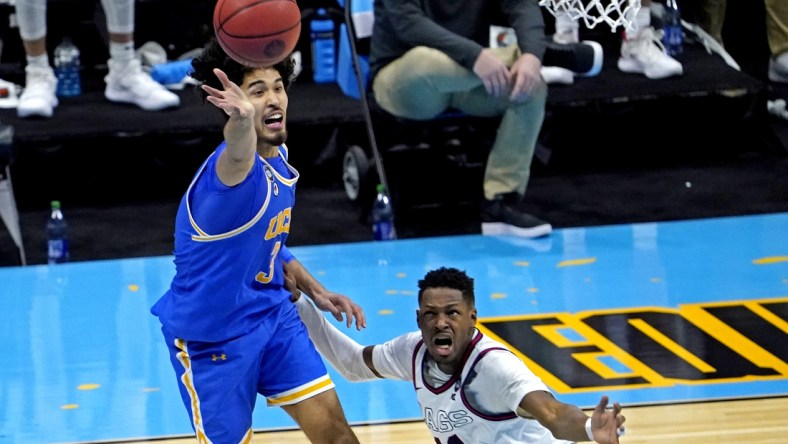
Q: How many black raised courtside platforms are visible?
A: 1